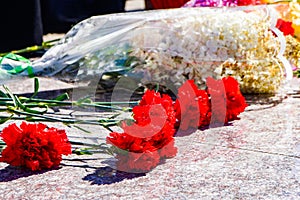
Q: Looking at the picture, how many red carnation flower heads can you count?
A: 5